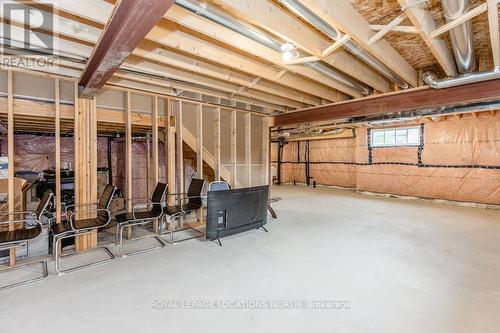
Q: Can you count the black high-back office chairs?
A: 4